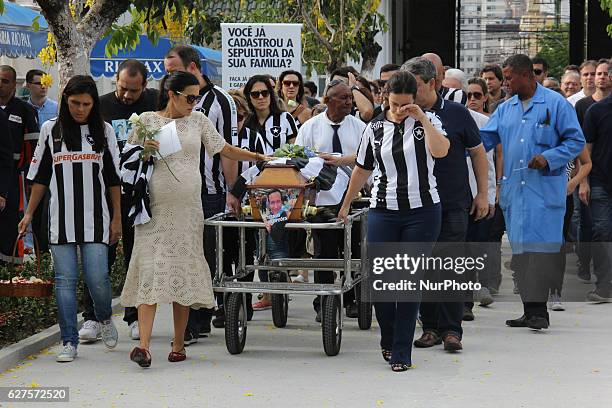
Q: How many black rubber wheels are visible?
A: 4